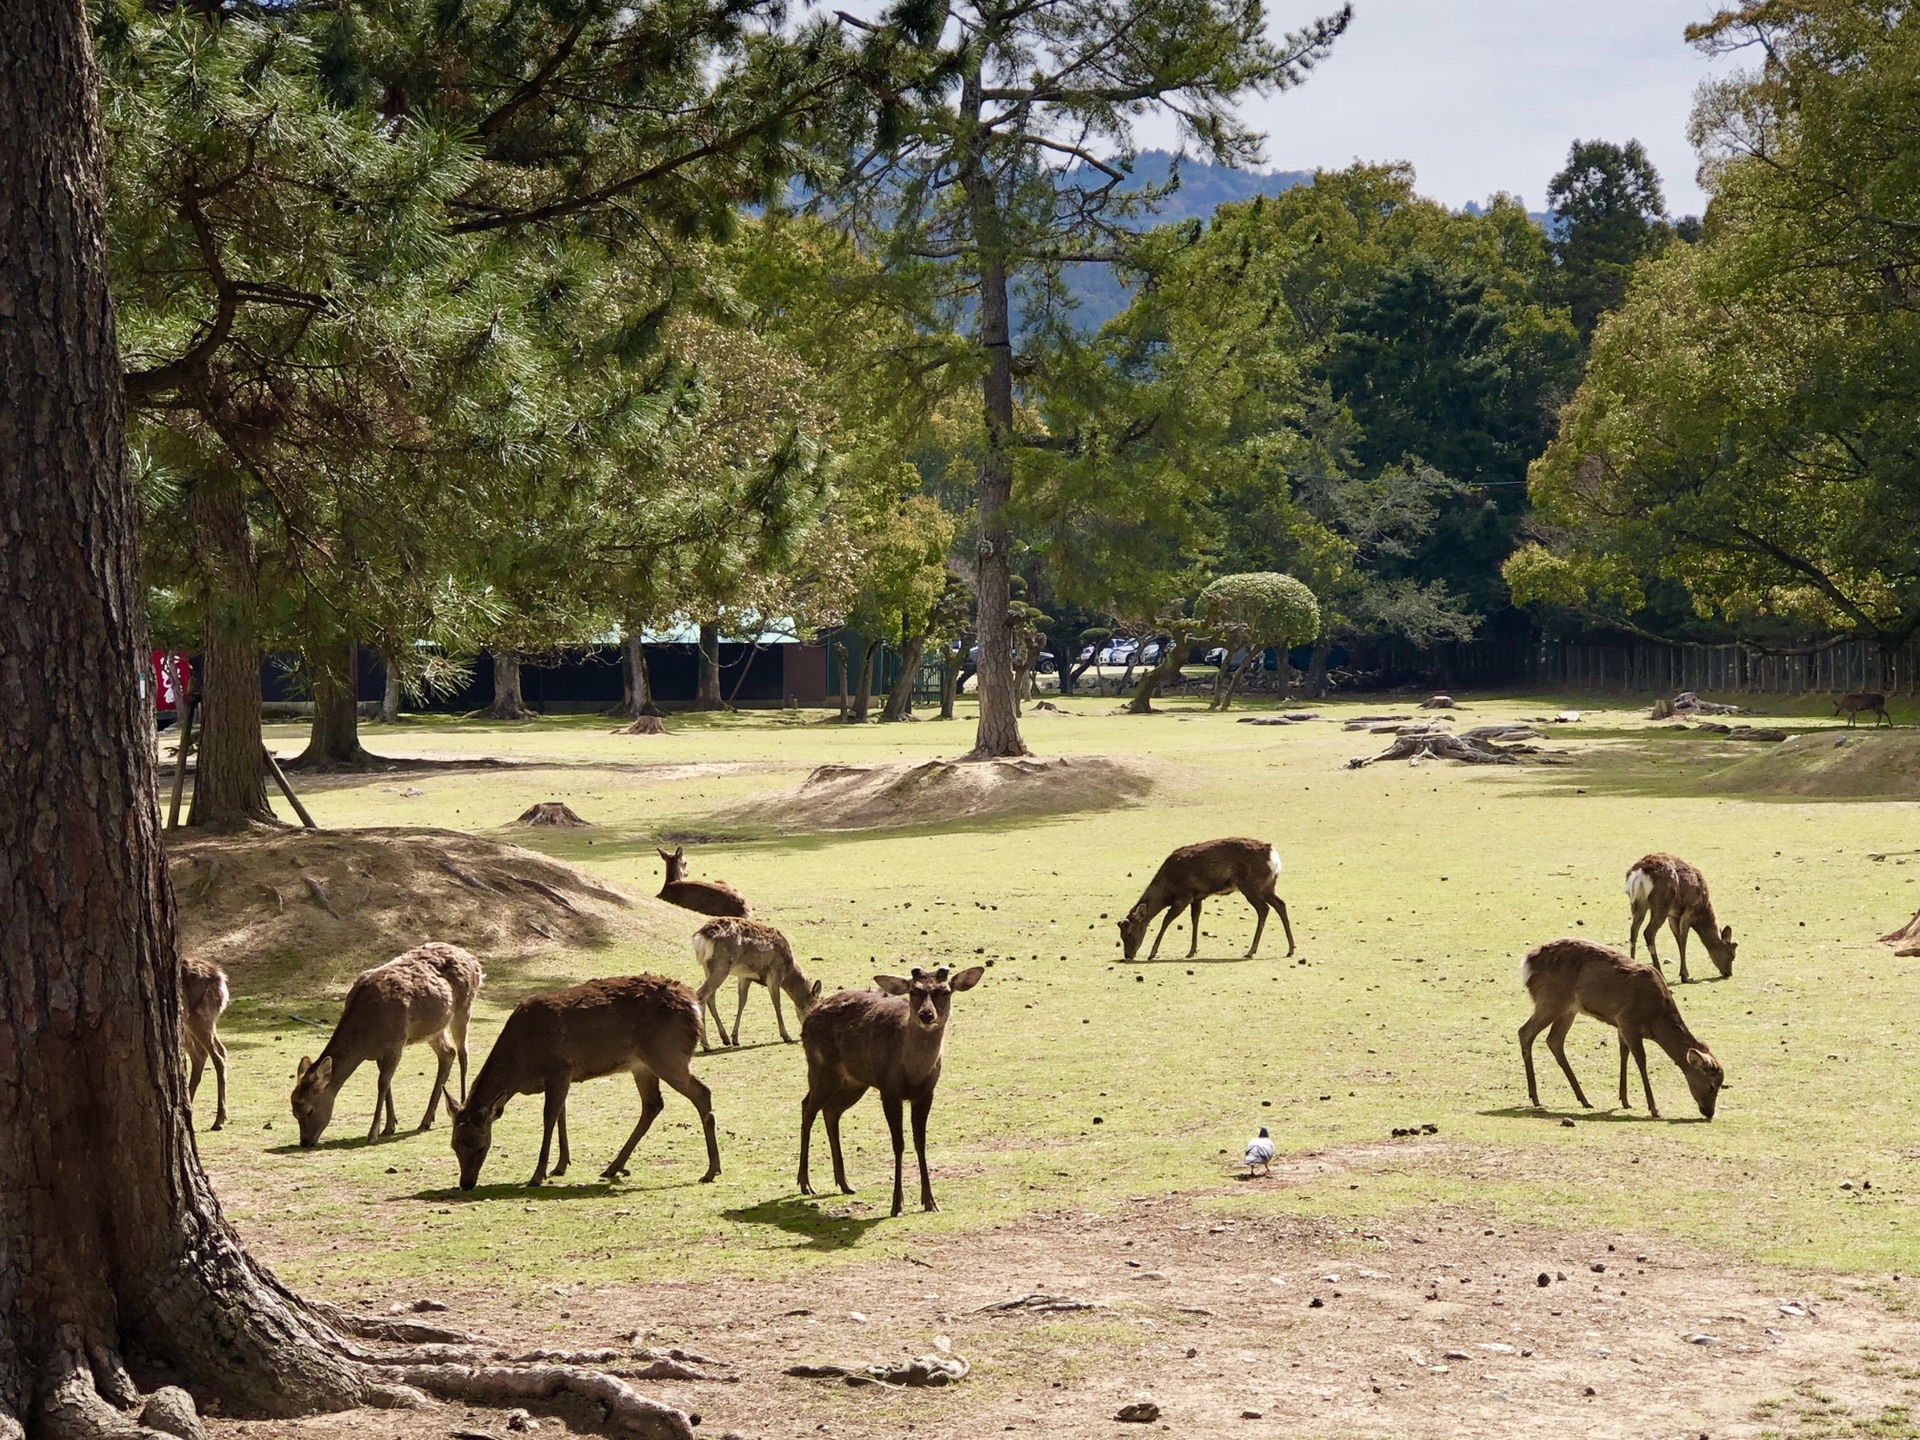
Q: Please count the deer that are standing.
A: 9